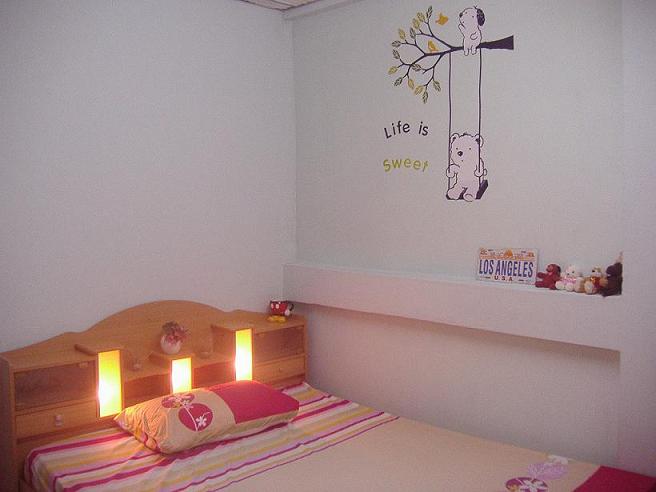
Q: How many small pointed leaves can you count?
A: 14